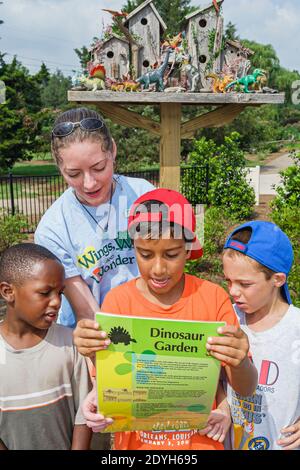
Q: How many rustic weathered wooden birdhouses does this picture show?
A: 4